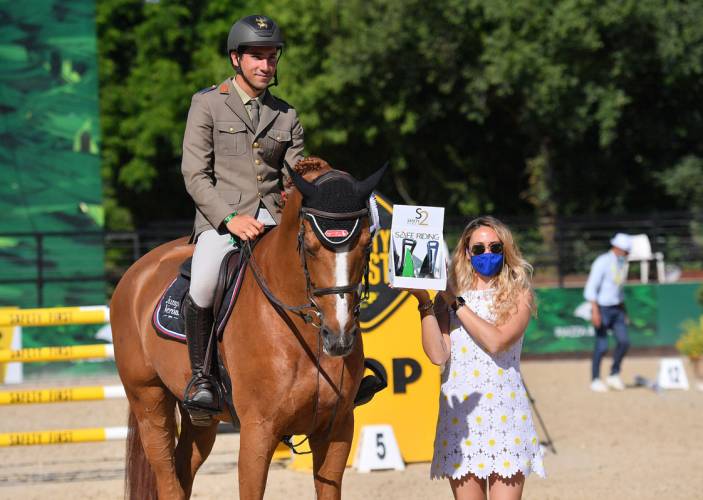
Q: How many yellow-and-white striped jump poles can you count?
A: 4